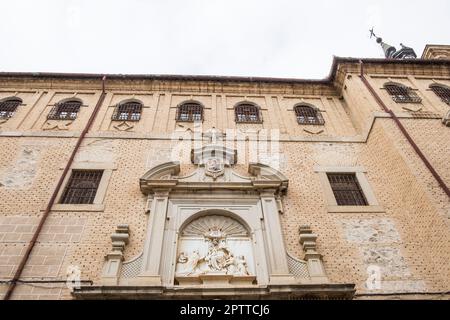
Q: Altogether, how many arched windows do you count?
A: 8